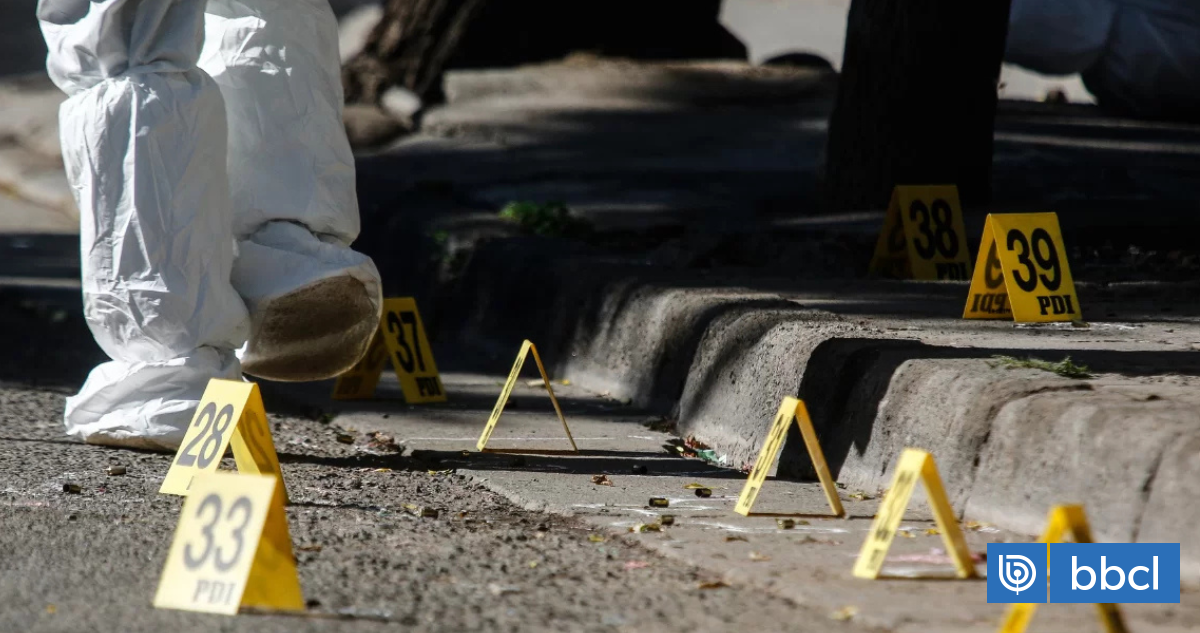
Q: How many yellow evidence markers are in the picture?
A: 9